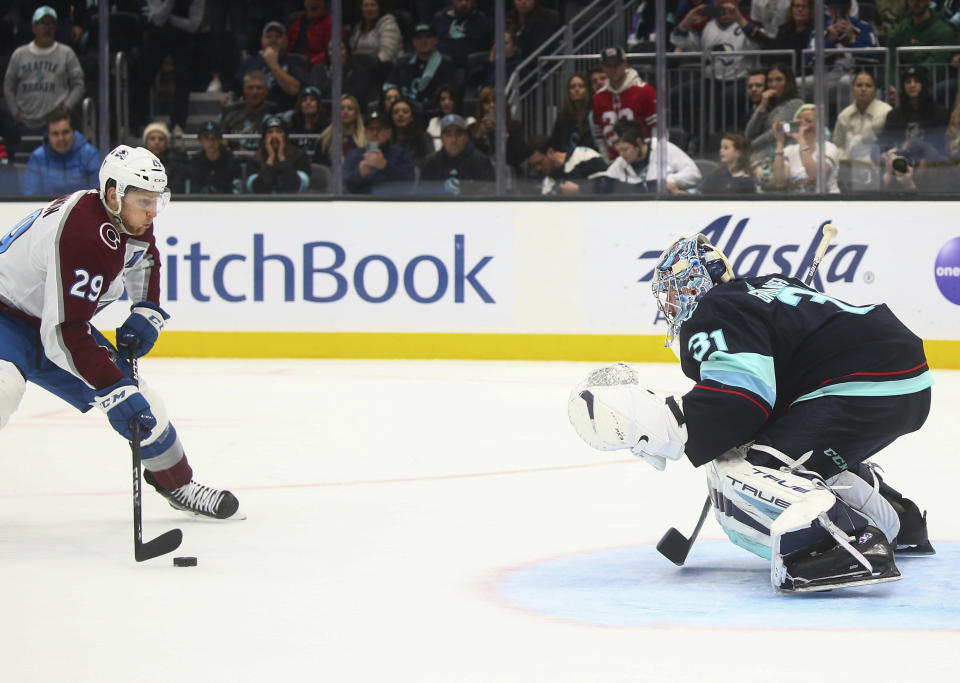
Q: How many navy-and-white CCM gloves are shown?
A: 2